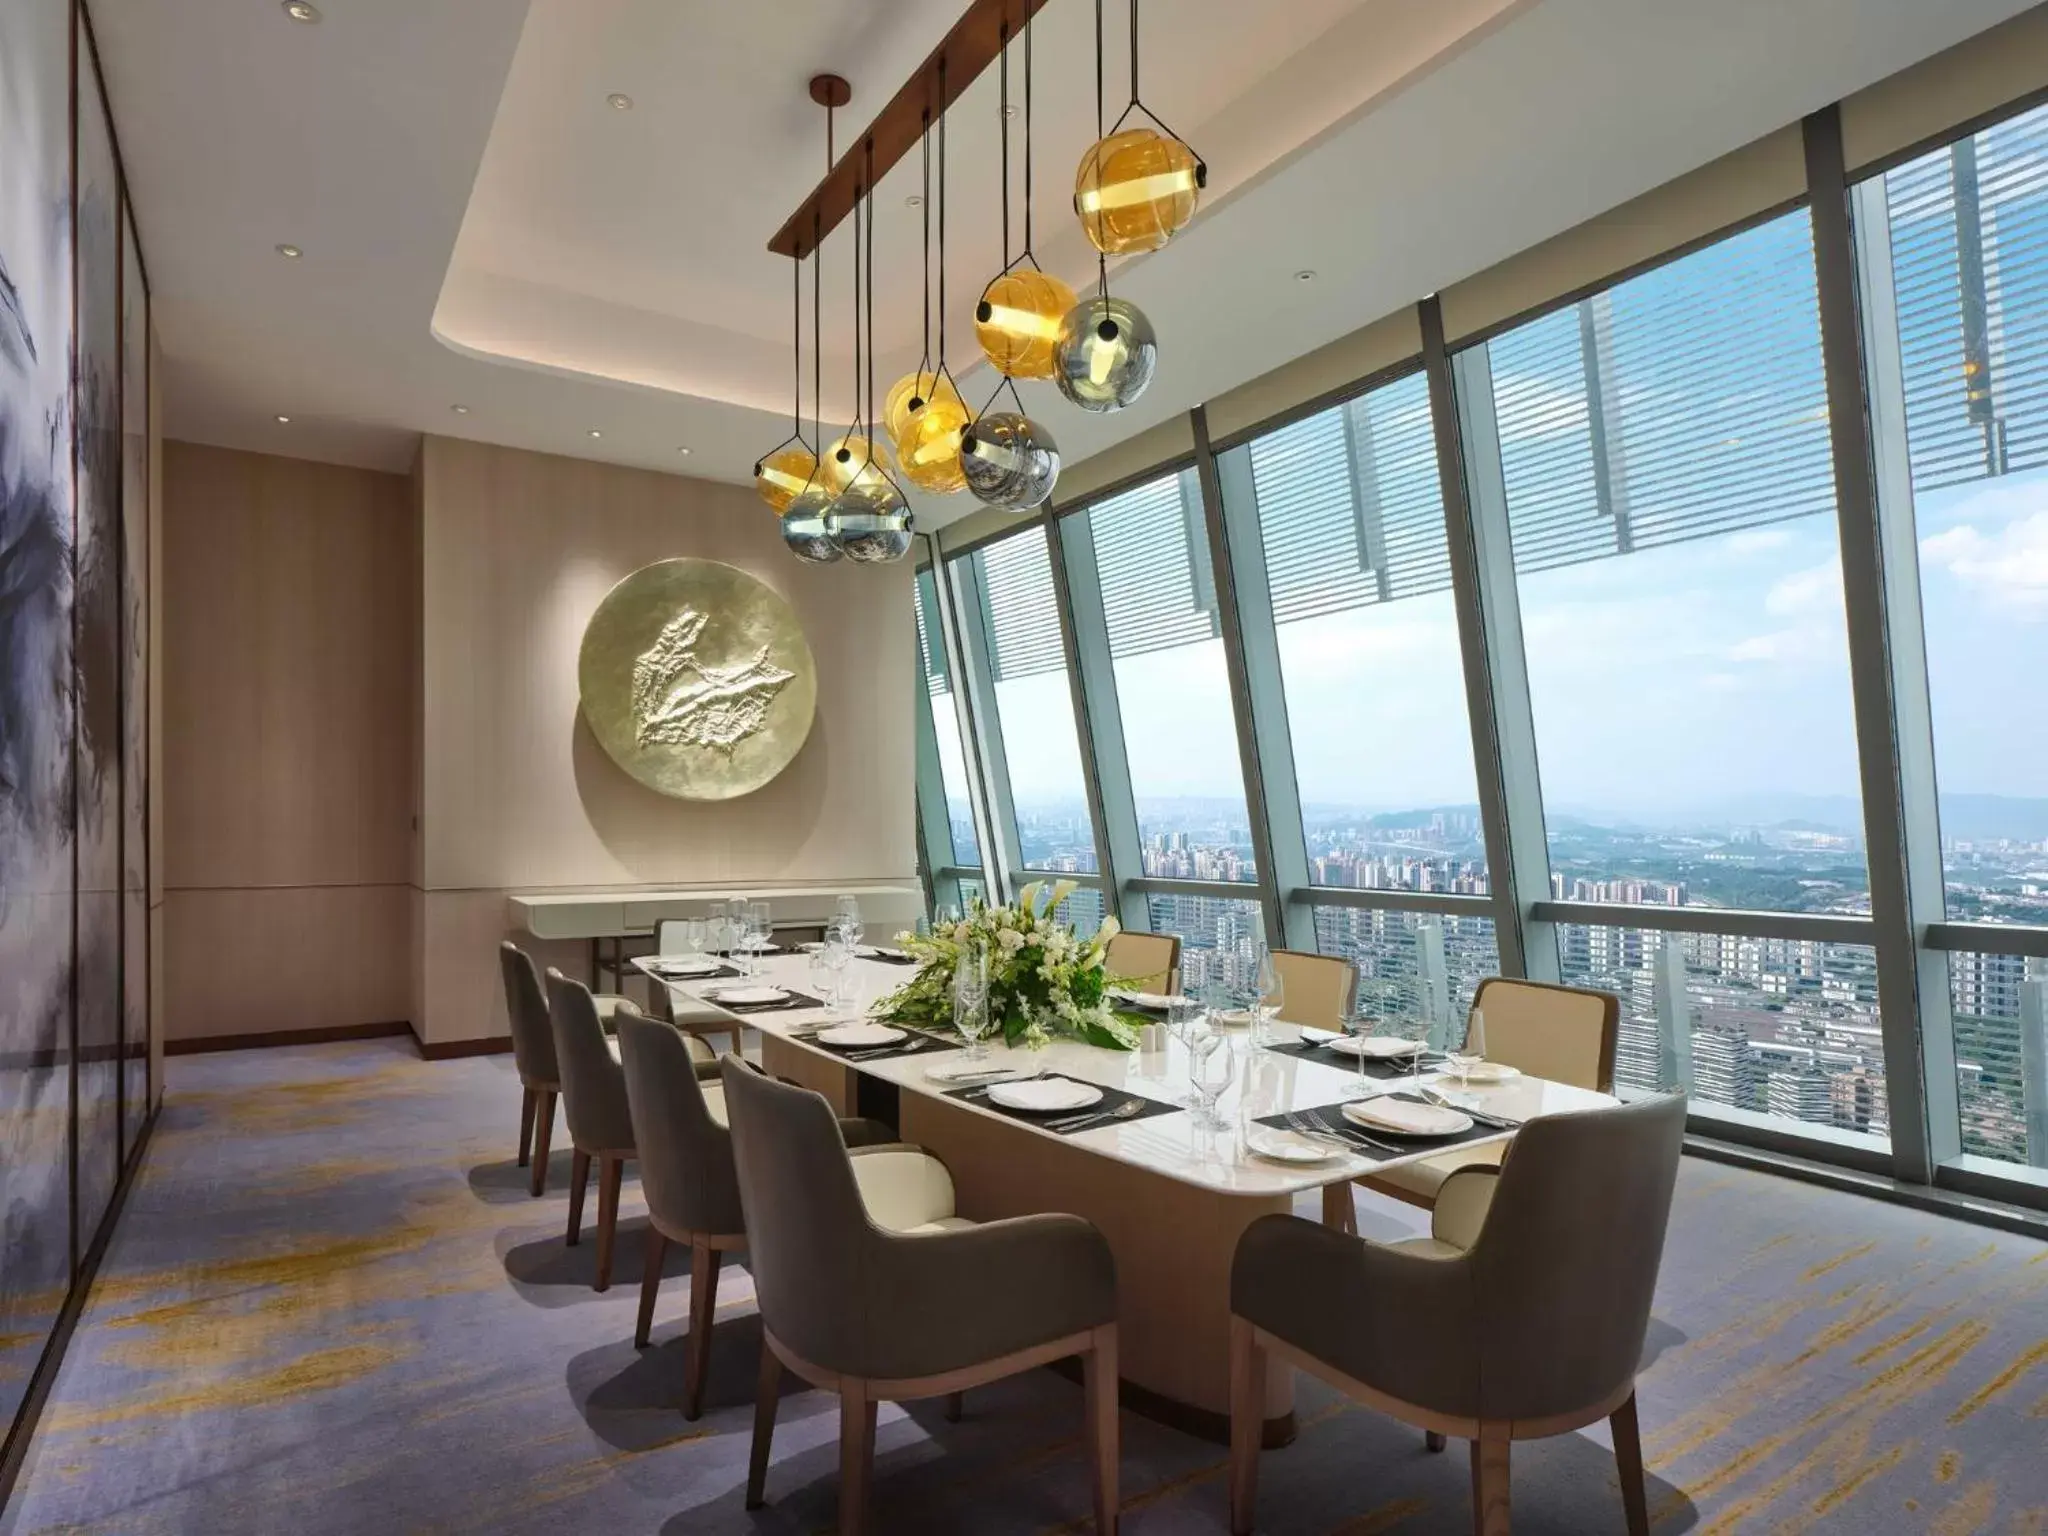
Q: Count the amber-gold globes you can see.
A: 6